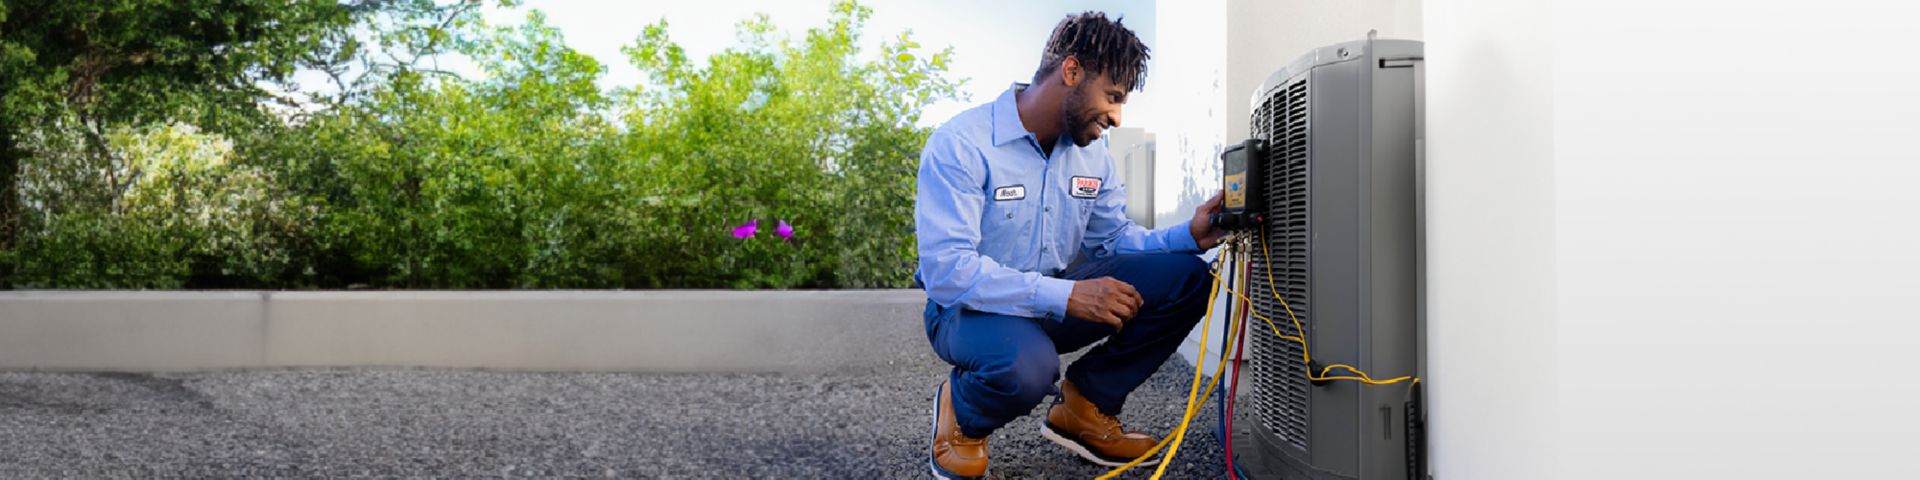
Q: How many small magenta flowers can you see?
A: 2